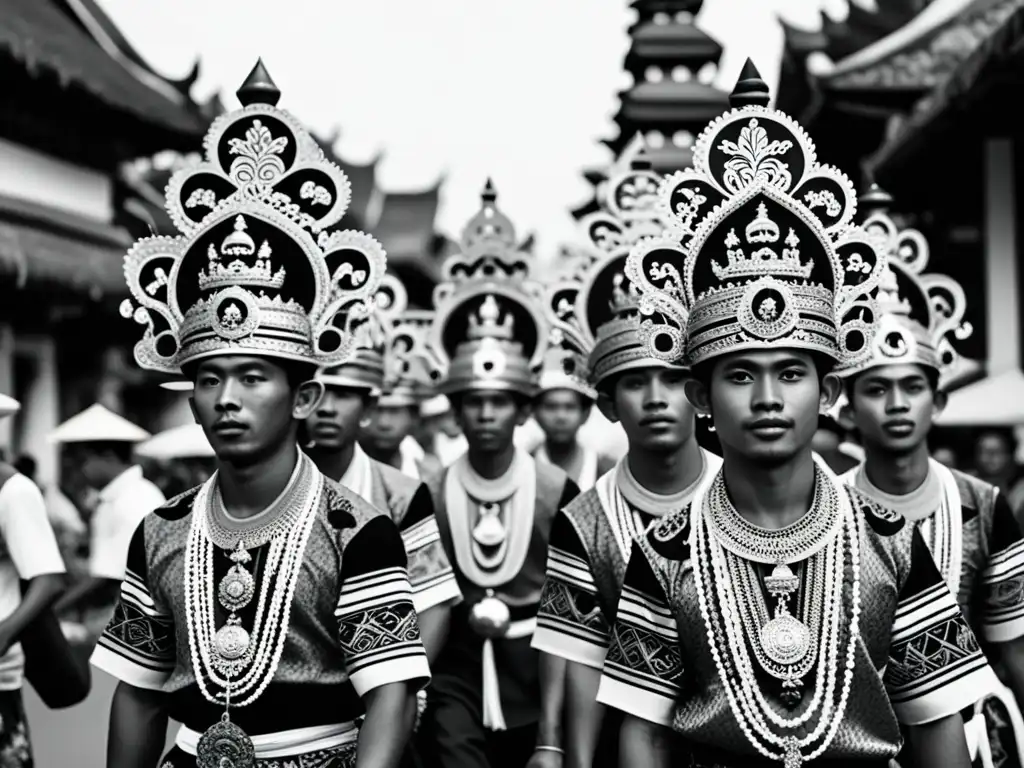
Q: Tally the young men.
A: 8